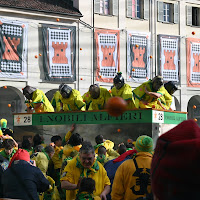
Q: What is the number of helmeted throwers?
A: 6